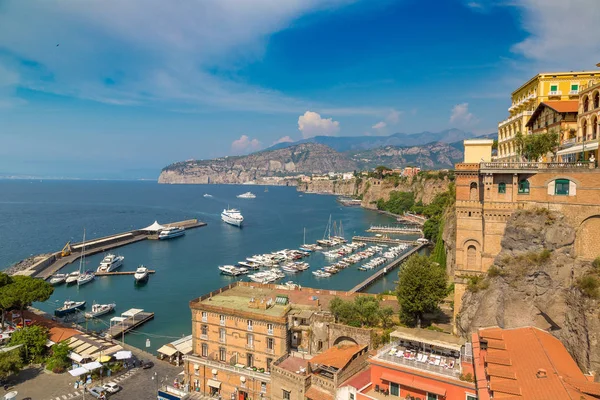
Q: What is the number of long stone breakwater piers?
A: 1